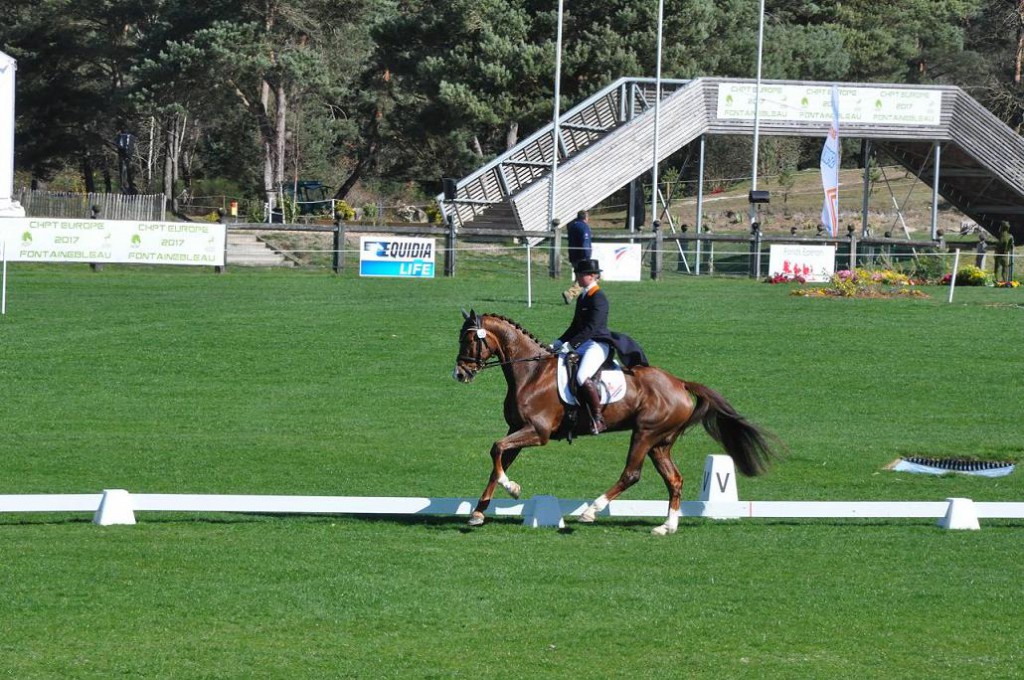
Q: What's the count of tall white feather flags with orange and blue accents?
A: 1